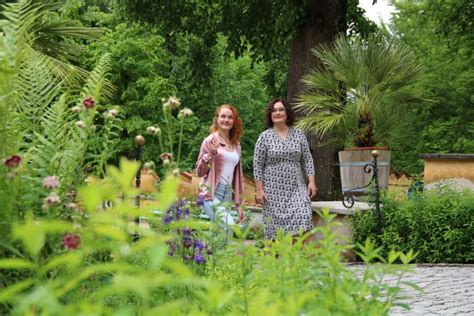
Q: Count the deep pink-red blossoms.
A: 3